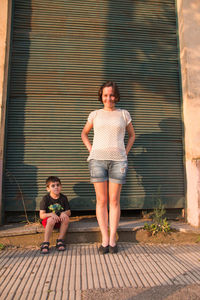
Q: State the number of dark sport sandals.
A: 2